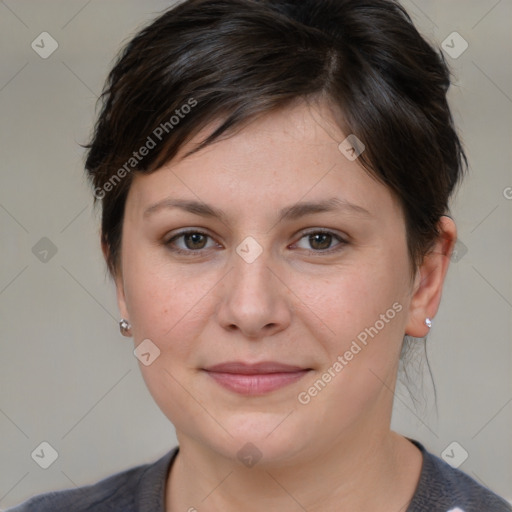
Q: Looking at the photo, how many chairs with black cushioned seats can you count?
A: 0